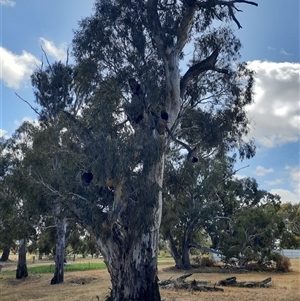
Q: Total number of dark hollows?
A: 3